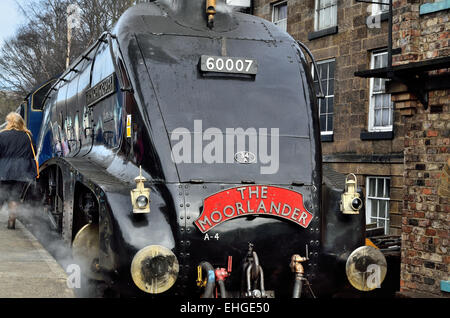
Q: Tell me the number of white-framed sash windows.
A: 6